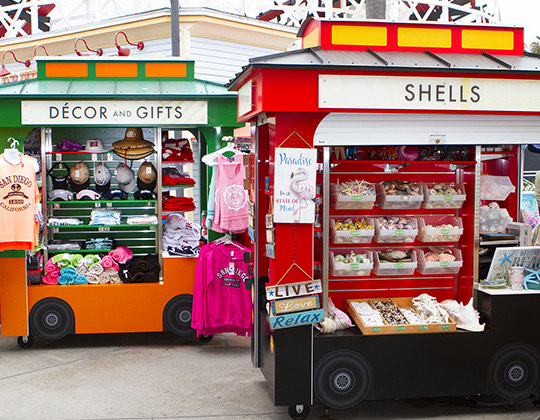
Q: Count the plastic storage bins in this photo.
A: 11